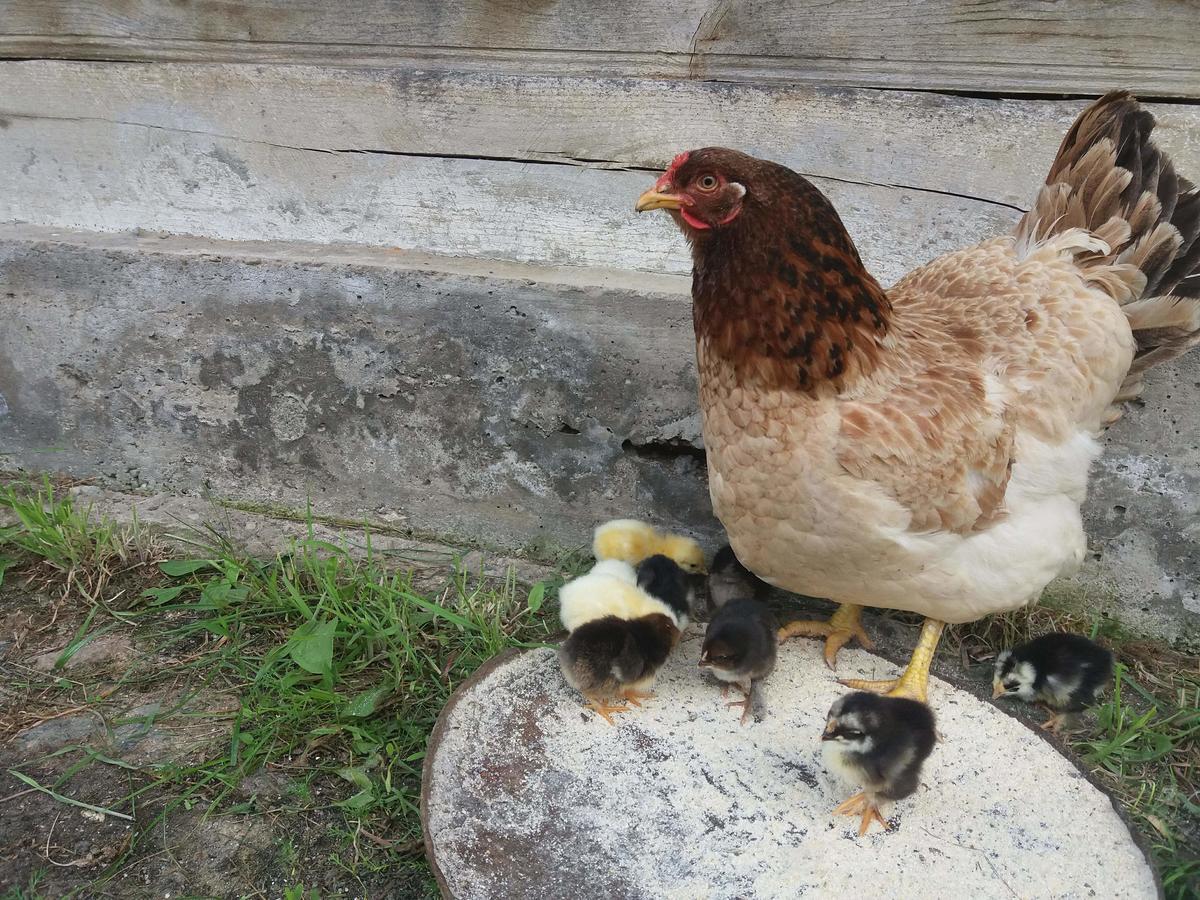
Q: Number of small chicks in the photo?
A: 9